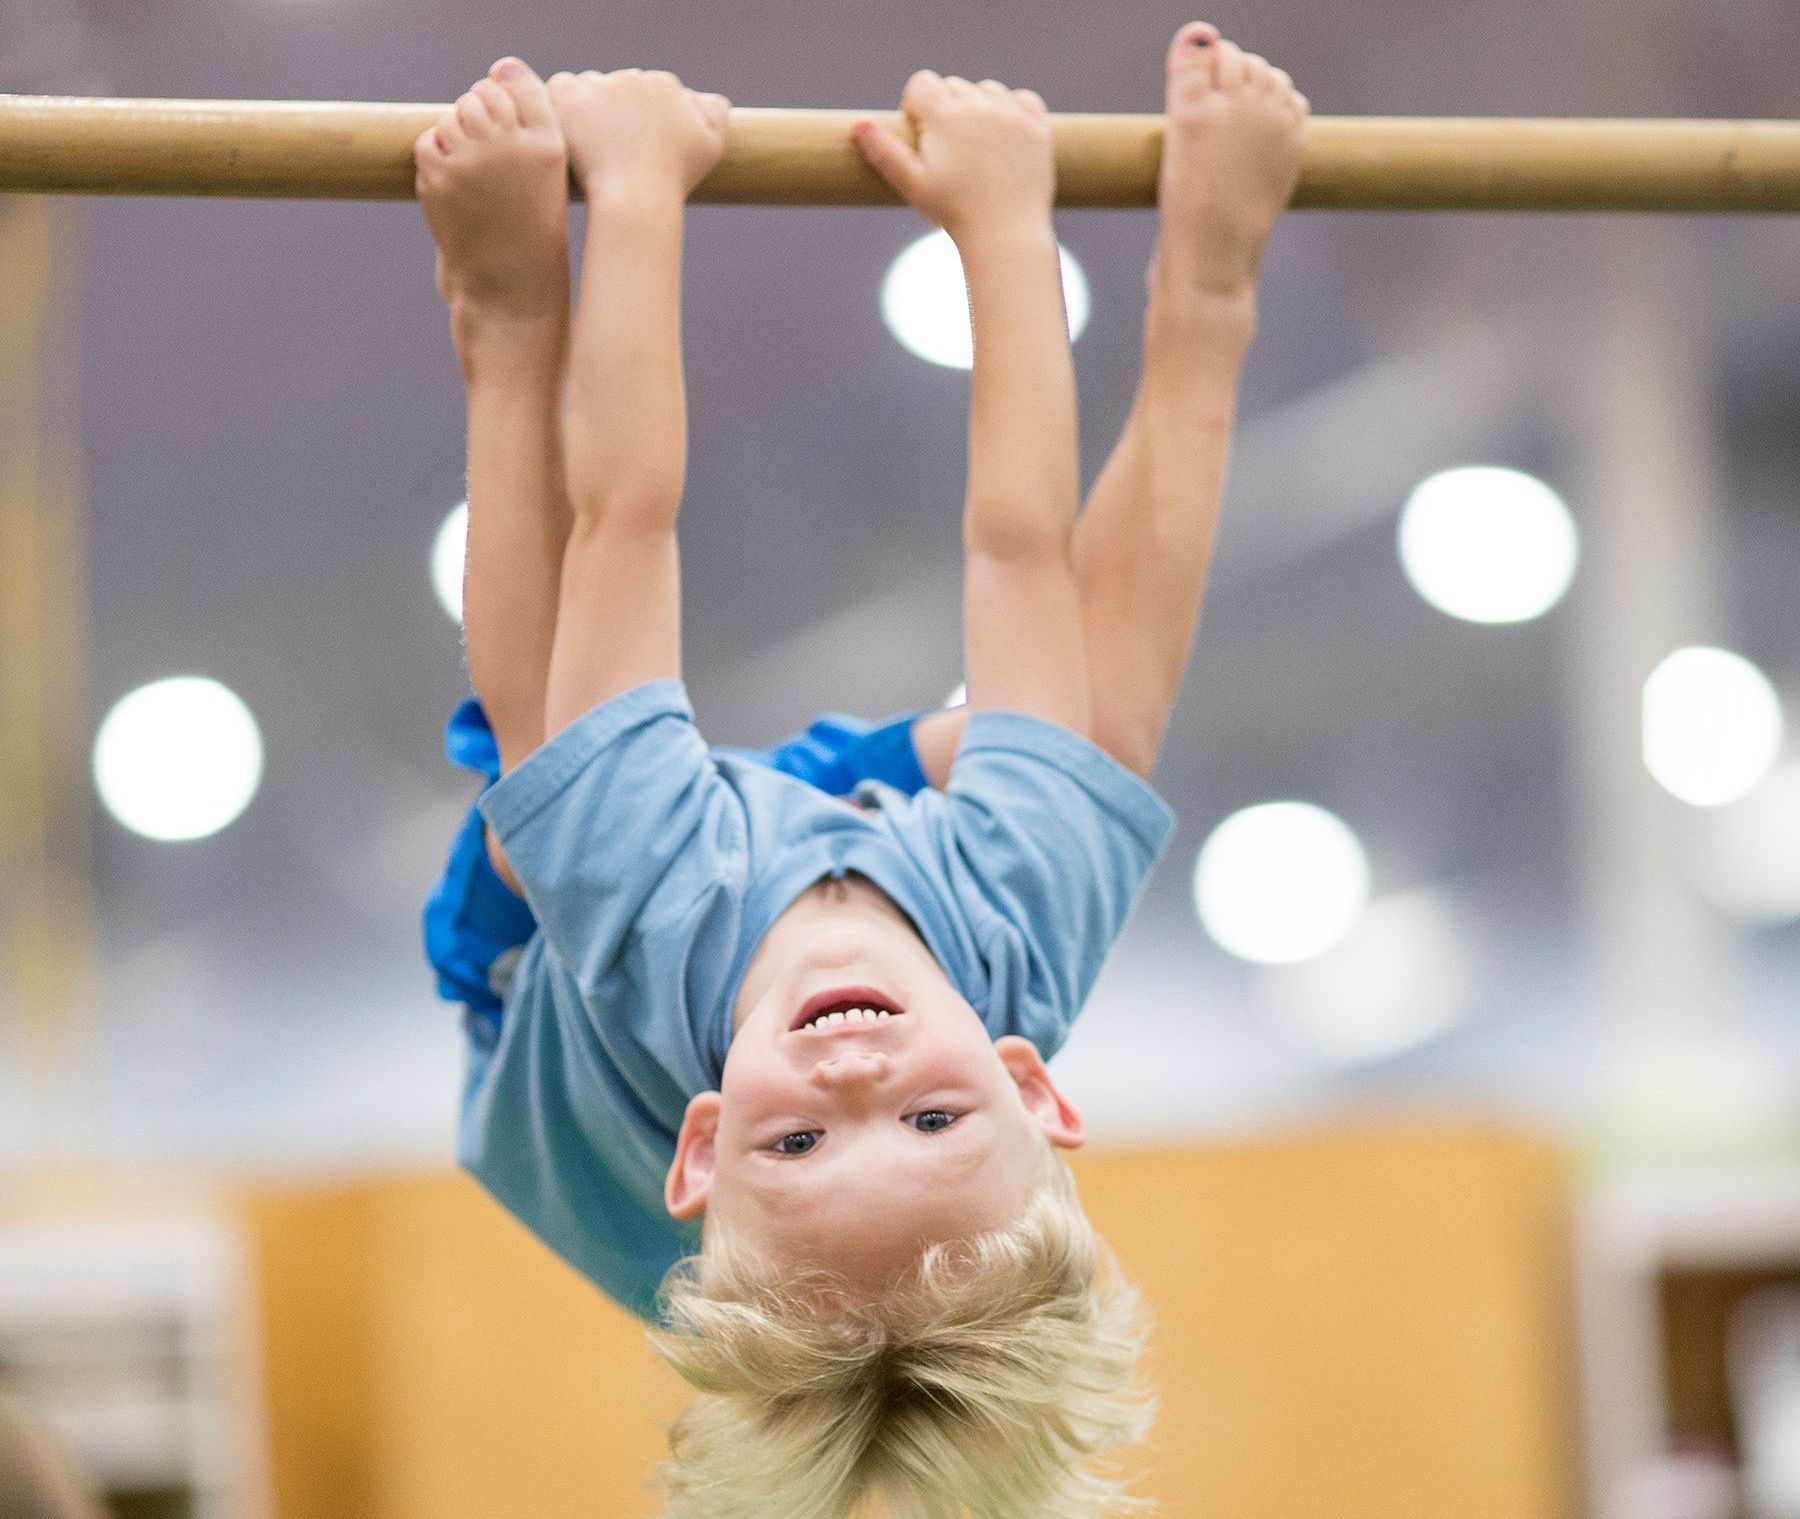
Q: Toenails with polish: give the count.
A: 1